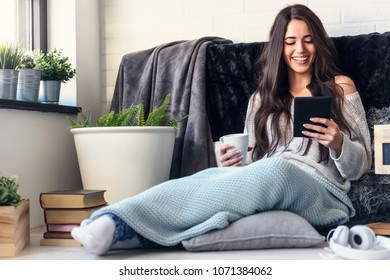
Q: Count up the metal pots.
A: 3